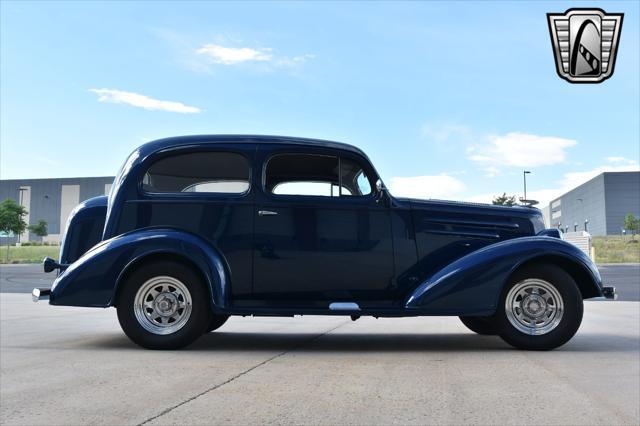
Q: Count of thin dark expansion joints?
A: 1